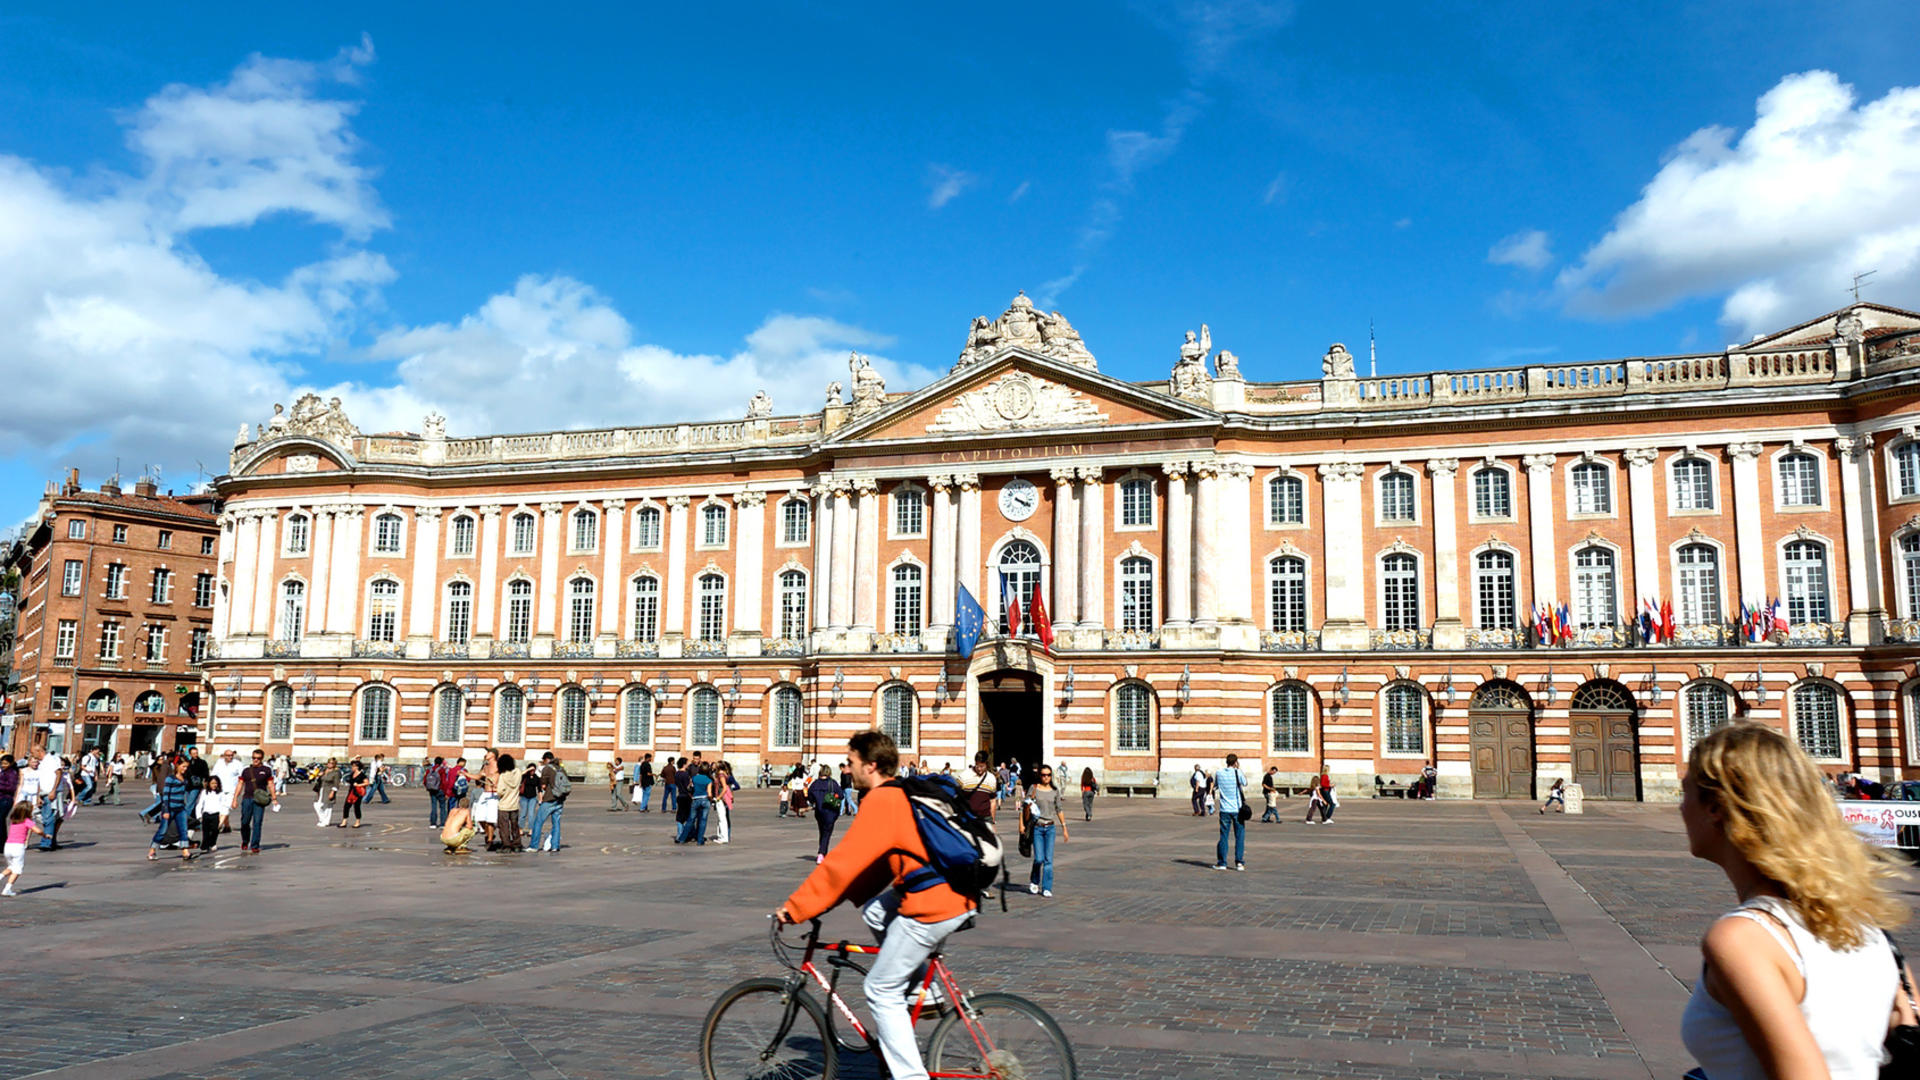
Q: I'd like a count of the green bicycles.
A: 0